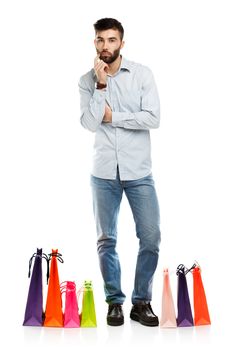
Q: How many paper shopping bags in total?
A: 7